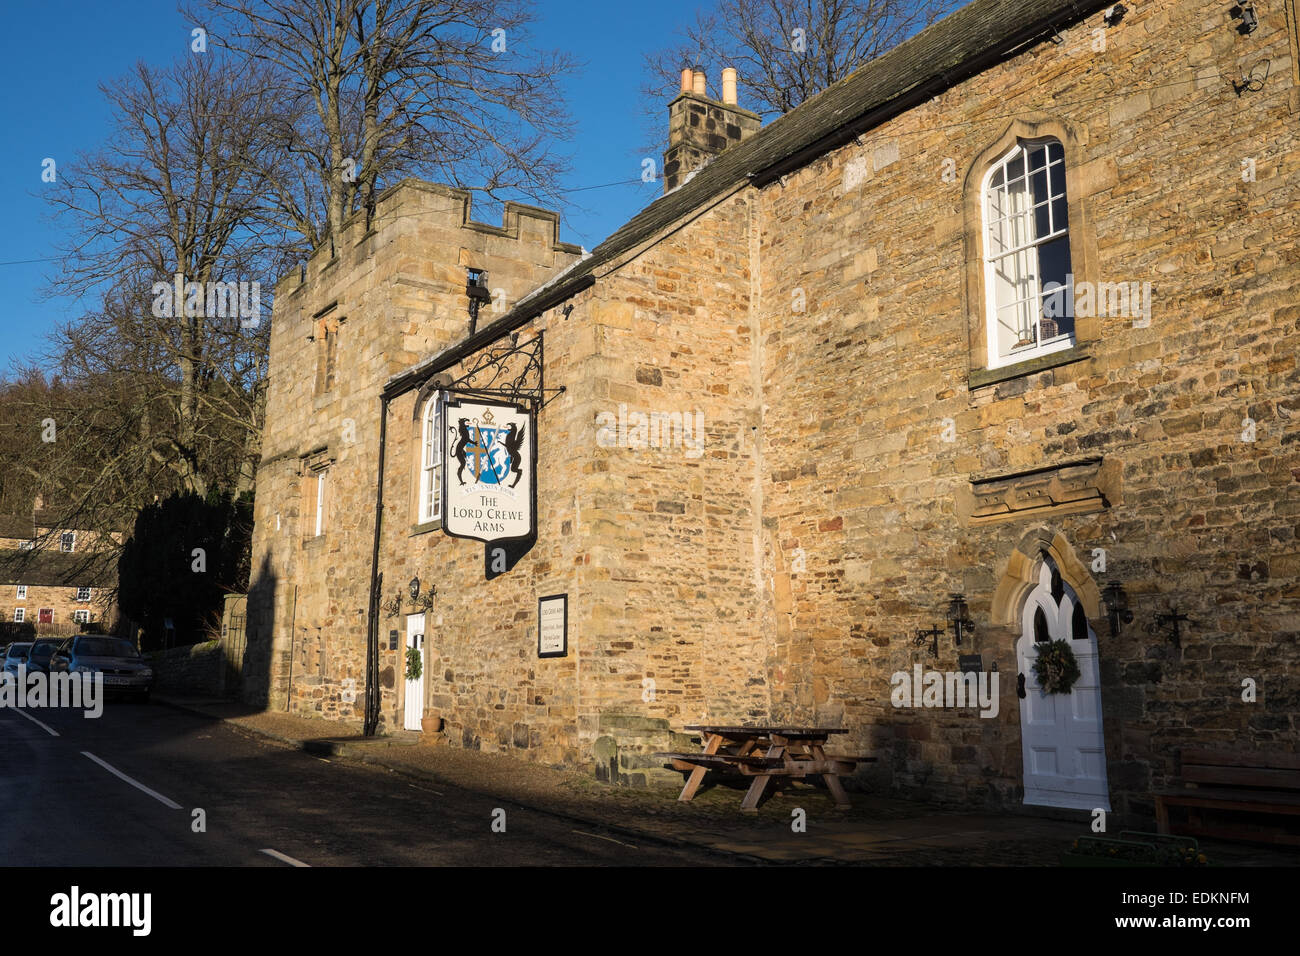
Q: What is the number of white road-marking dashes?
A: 3